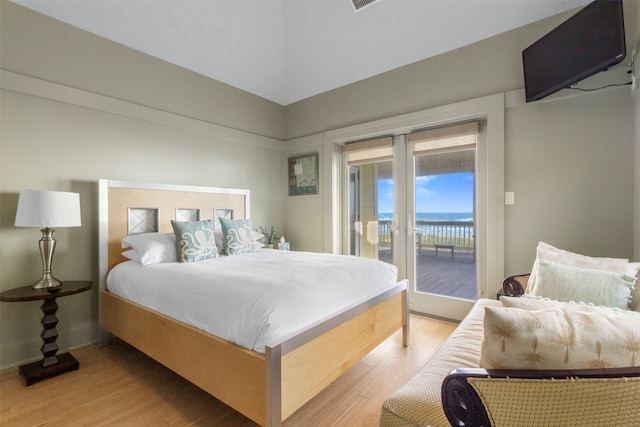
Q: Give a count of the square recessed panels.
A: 3